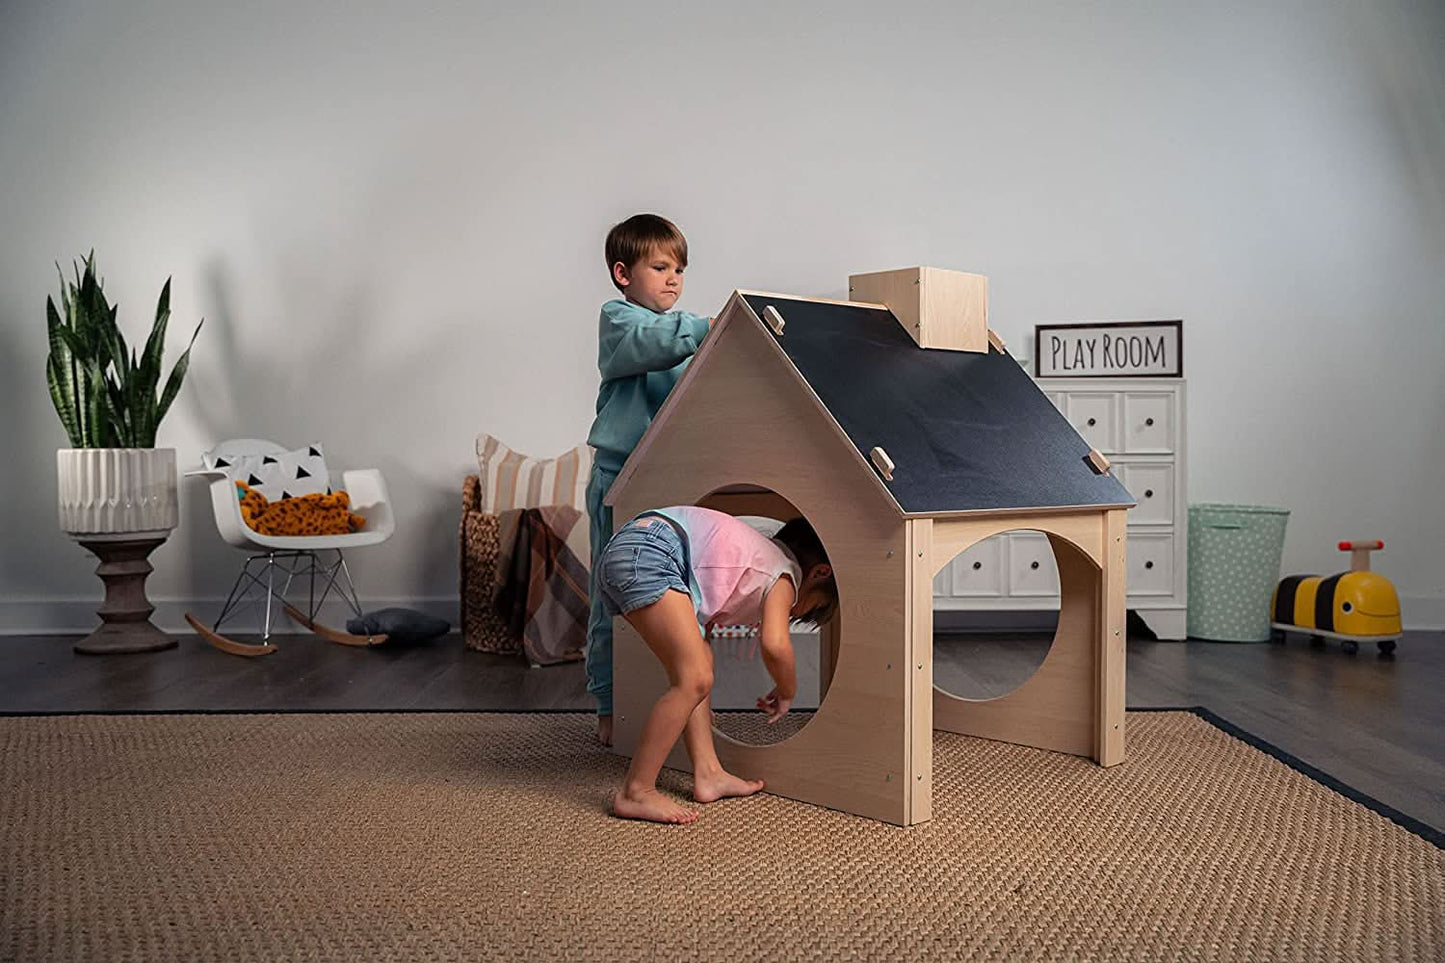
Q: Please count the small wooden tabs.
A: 4